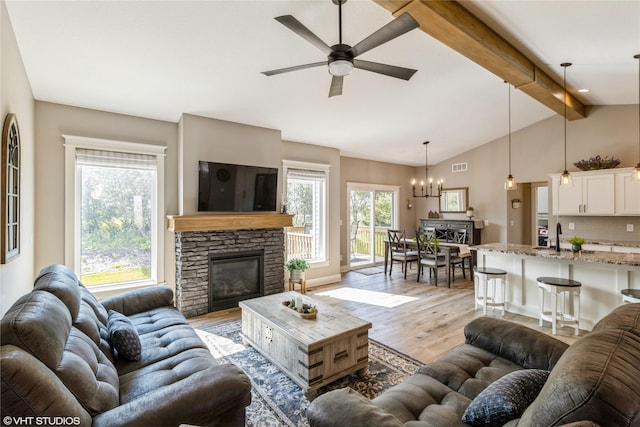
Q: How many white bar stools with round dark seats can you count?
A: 3